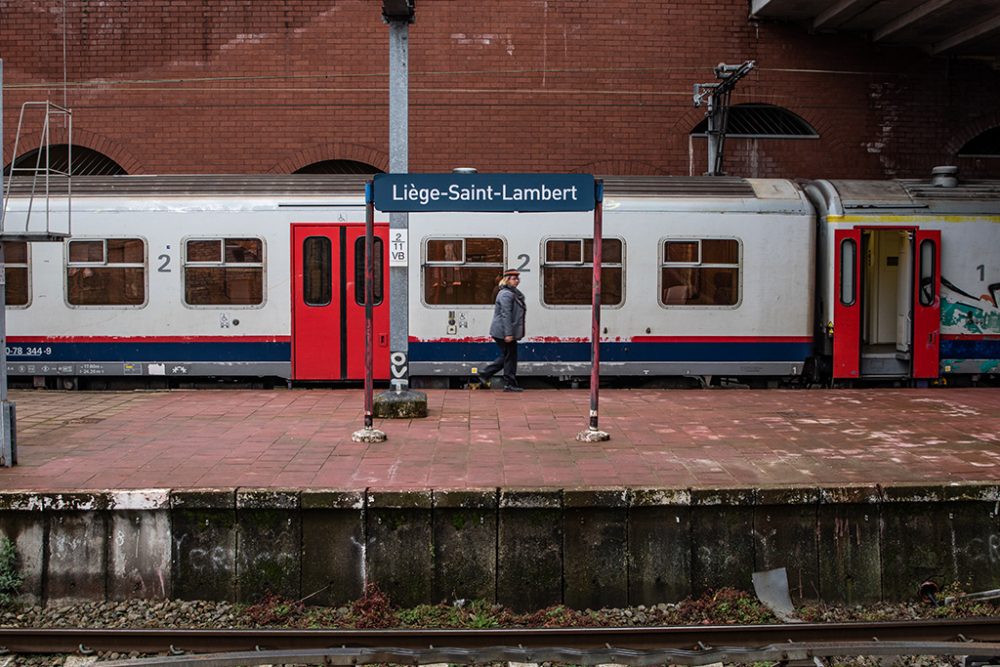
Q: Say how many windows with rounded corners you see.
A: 10